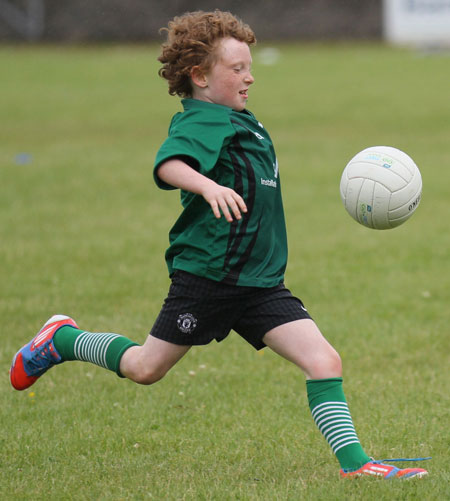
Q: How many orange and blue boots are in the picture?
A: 2